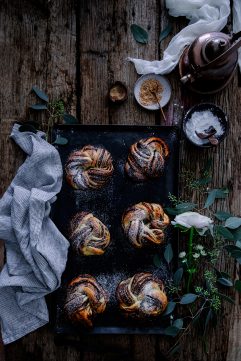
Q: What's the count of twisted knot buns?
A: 6